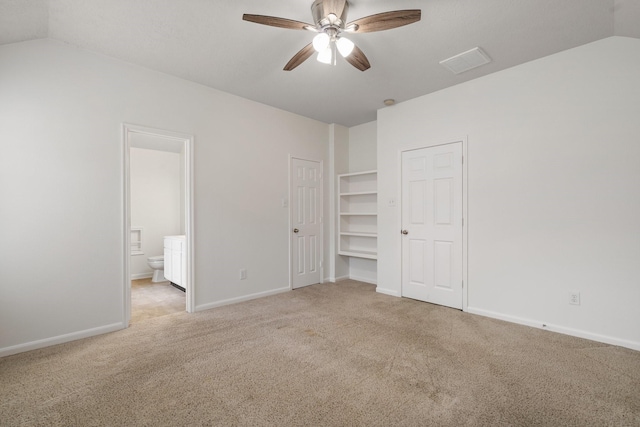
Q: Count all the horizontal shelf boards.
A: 5